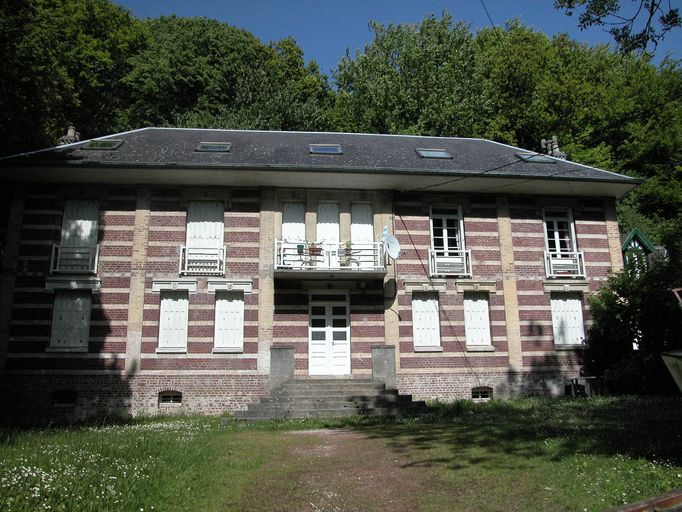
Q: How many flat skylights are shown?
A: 5